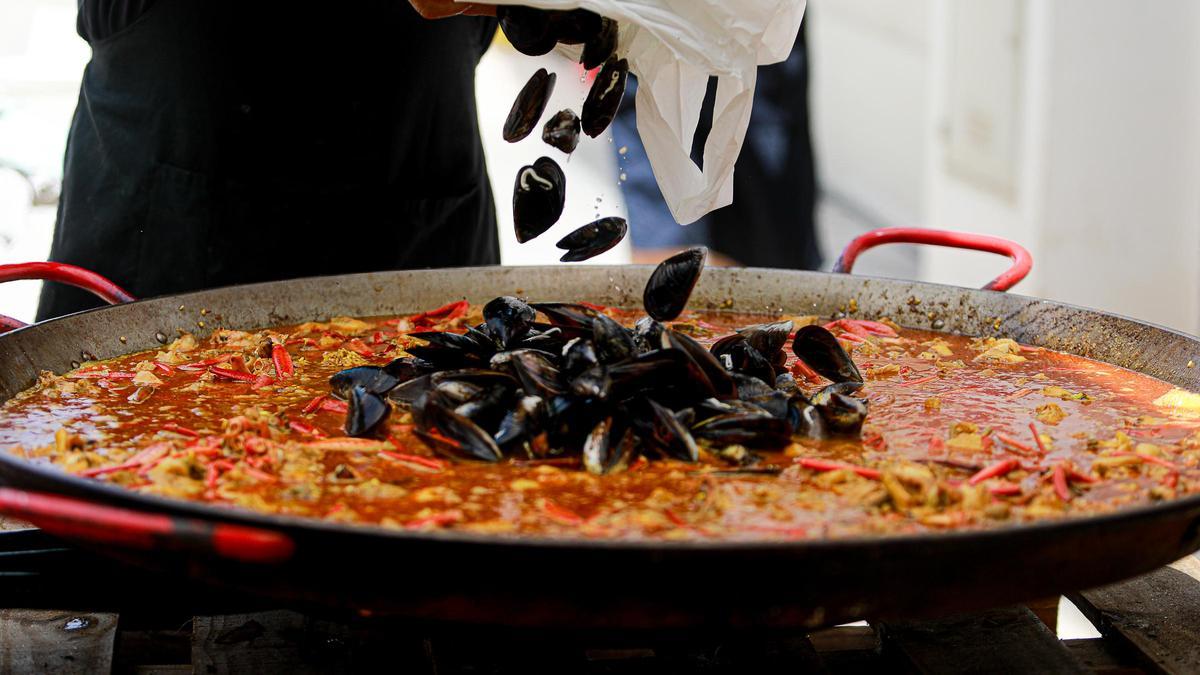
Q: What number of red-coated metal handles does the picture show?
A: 3